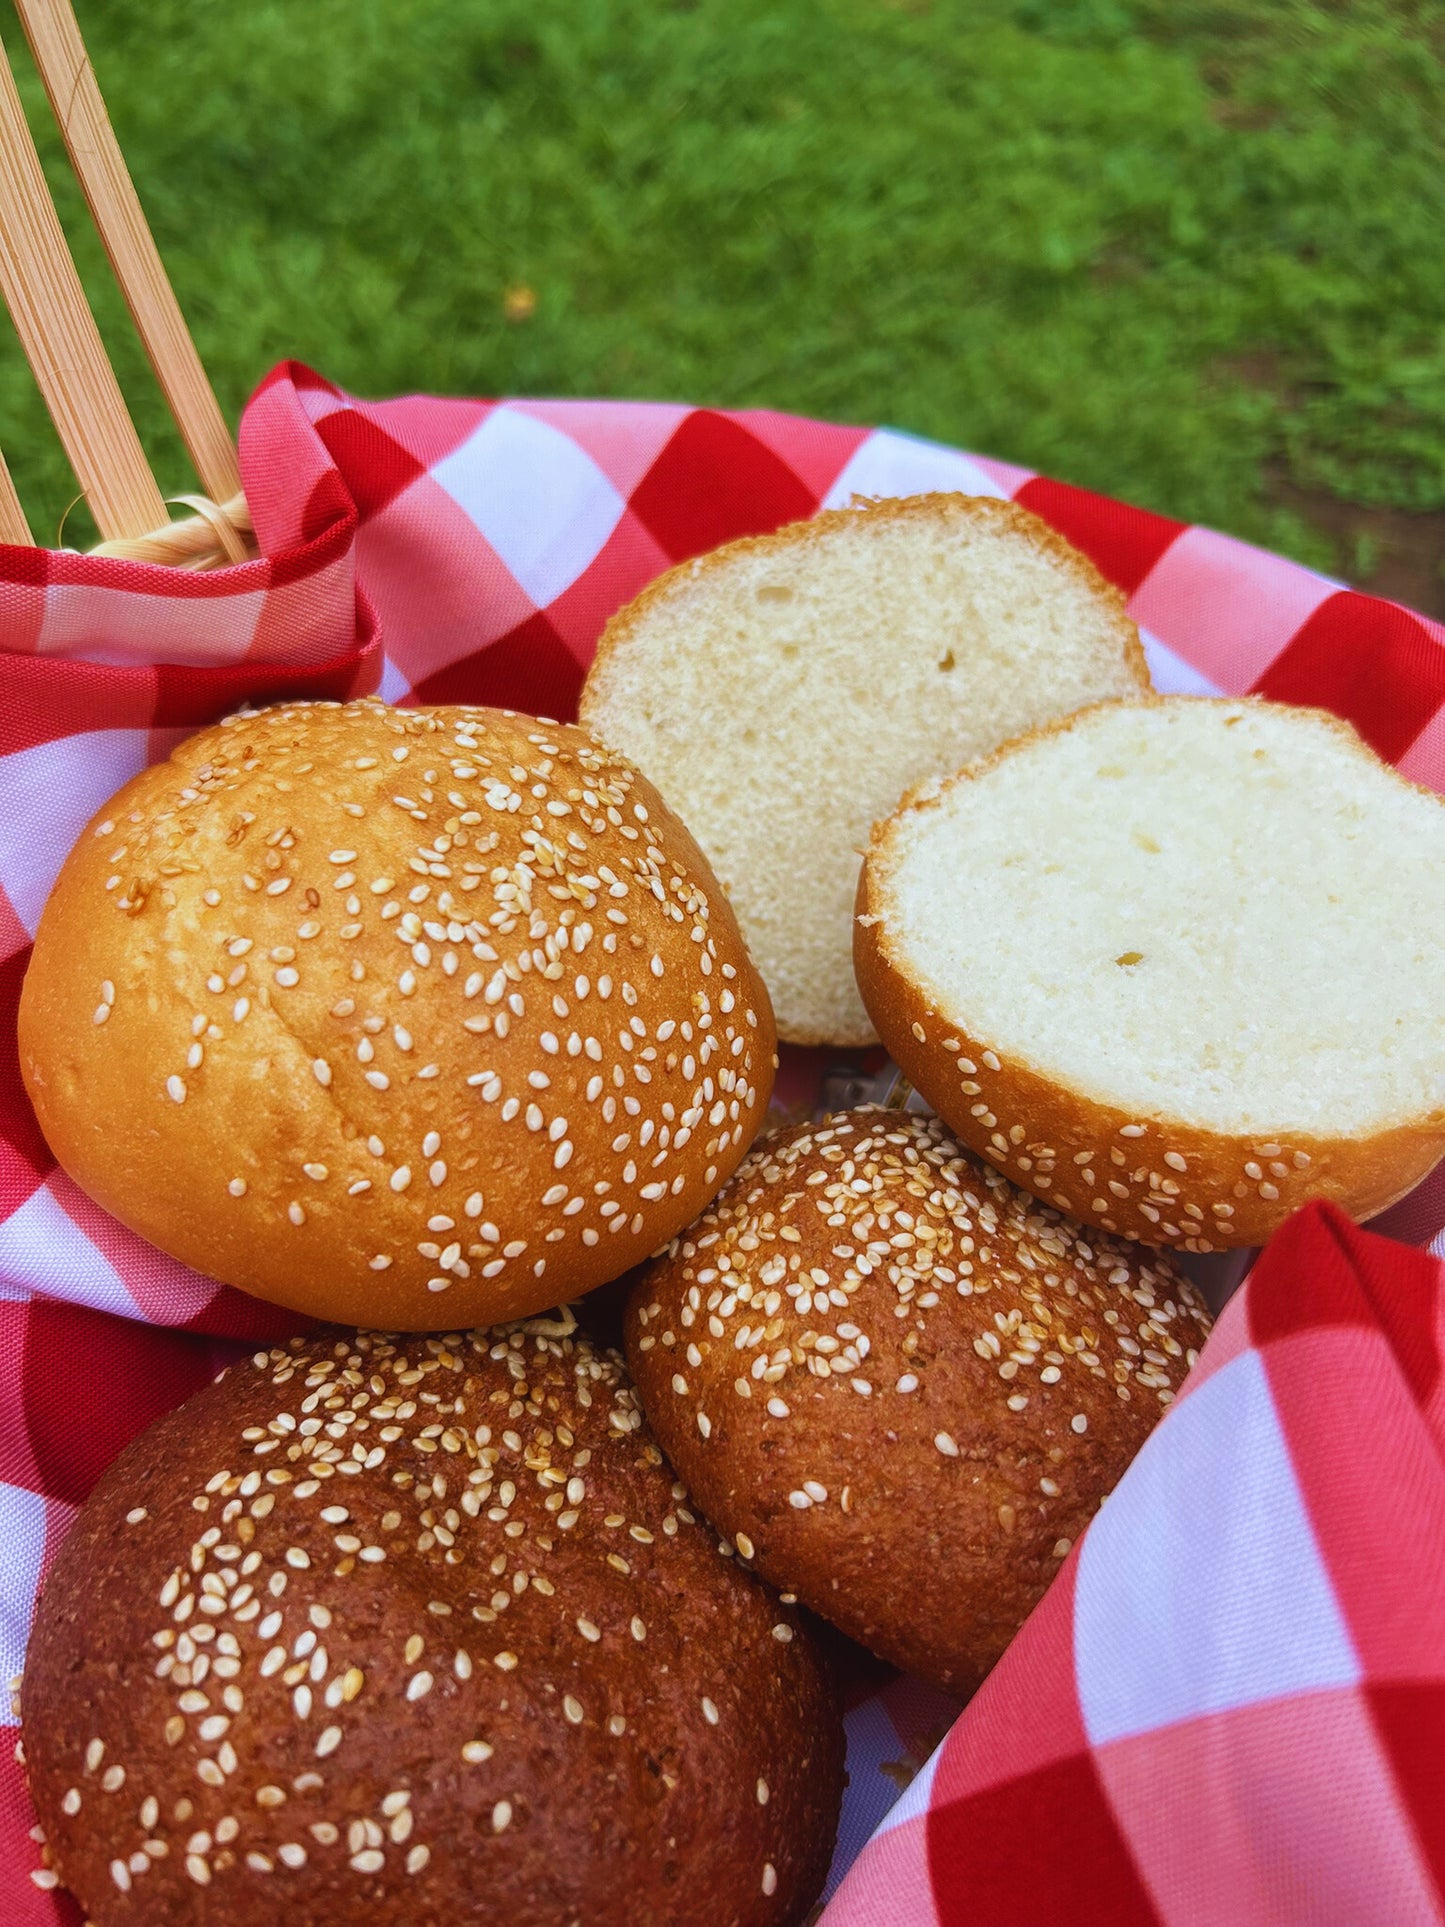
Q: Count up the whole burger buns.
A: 3